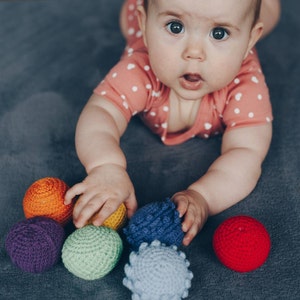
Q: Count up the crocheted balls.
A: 7